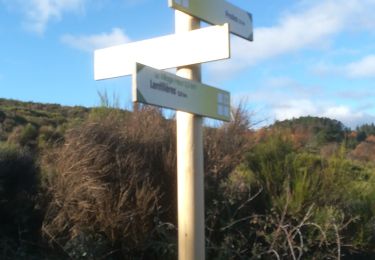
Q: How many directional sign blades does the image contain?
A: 3